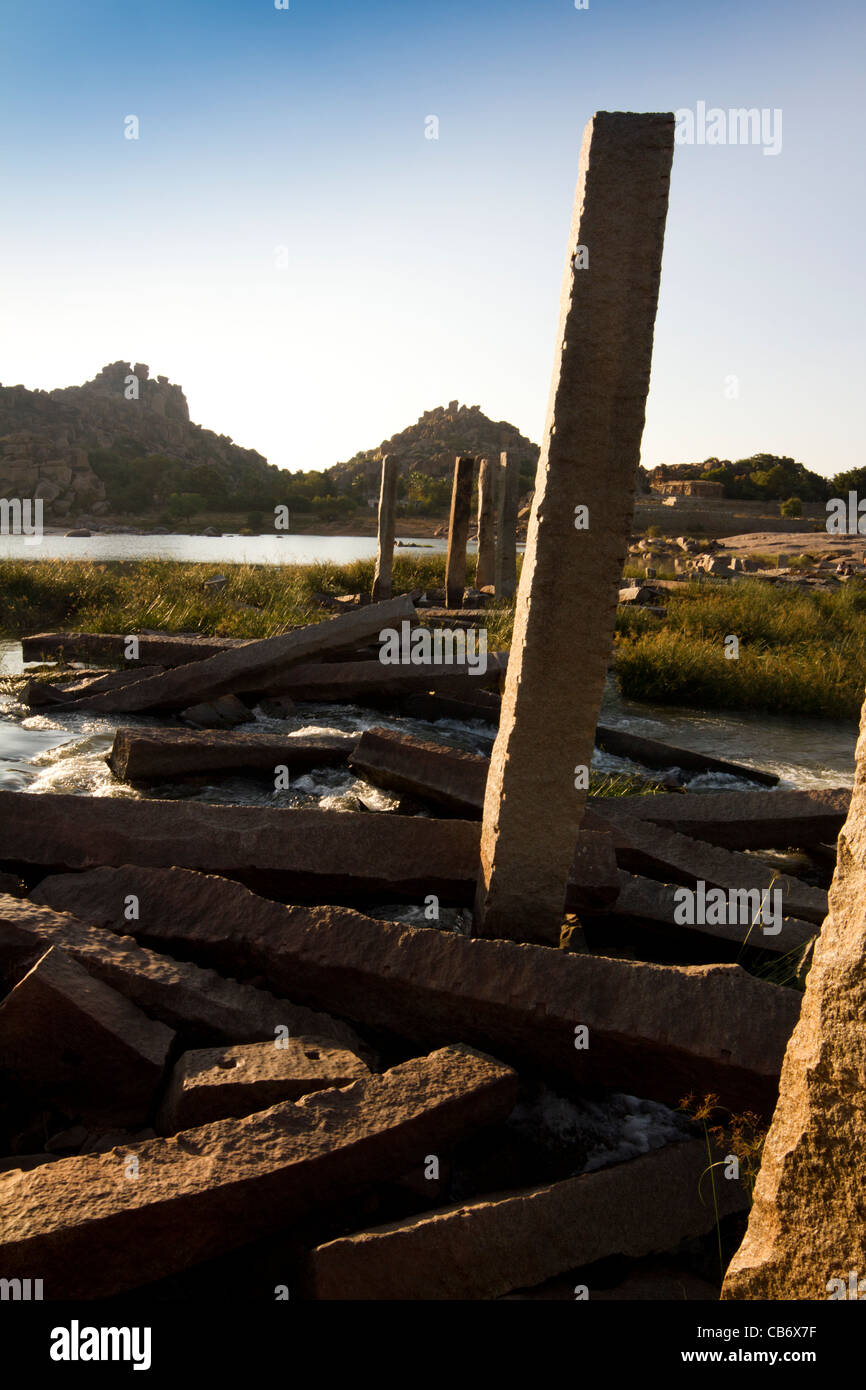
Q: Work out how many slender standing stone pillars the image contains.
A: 5